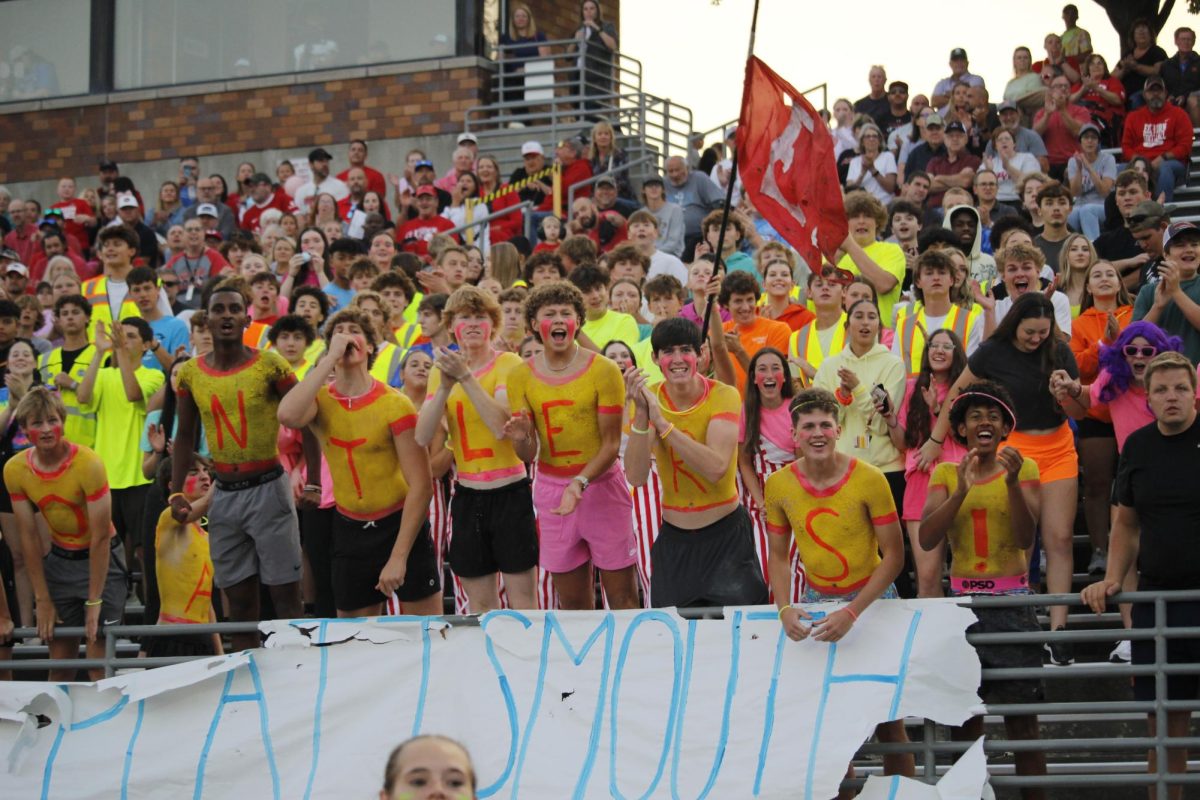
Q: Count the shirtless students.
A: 9